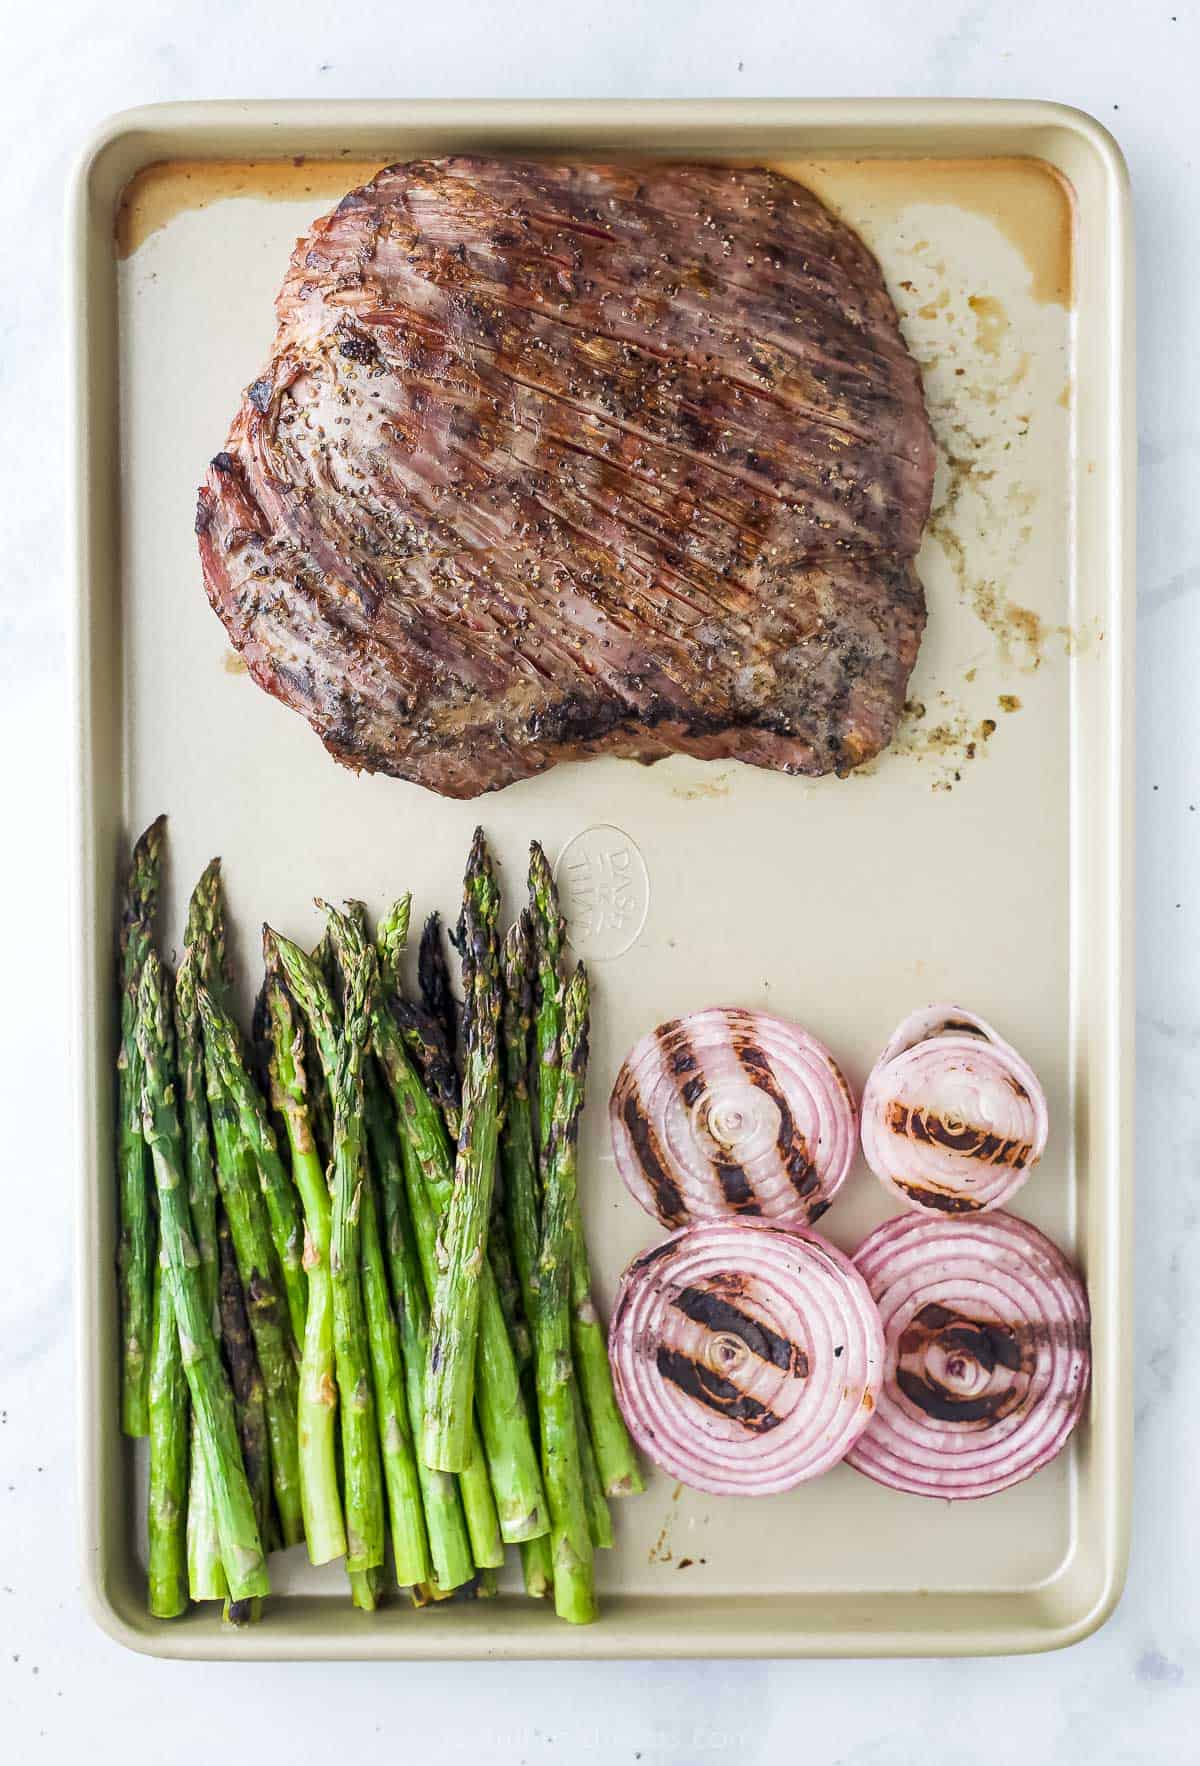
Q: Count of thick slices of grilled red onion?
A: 4